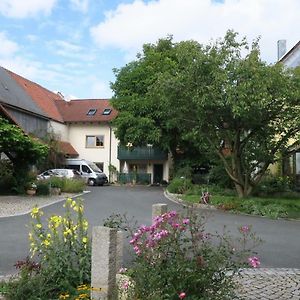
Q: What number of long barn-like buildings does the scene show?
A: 1